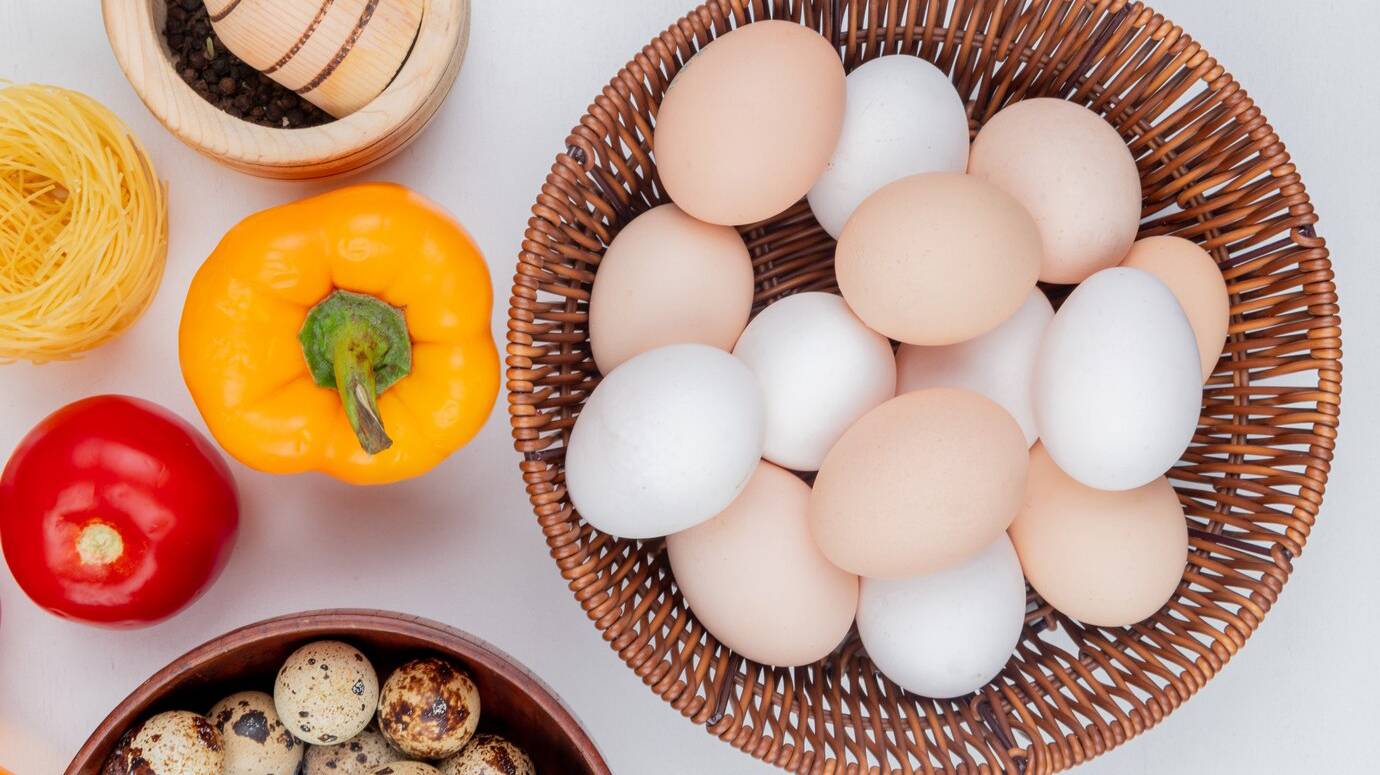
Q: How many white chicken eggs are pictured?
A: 6